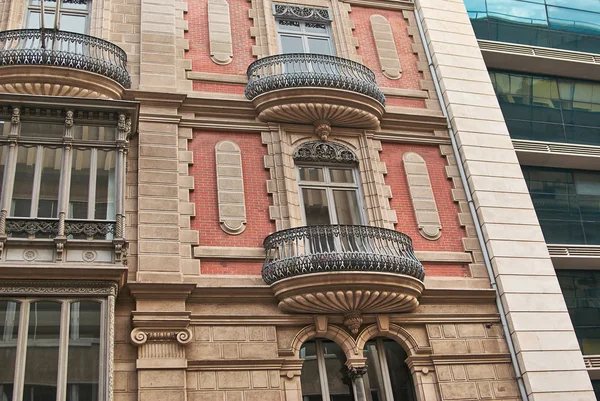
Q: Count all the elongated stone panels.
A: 4